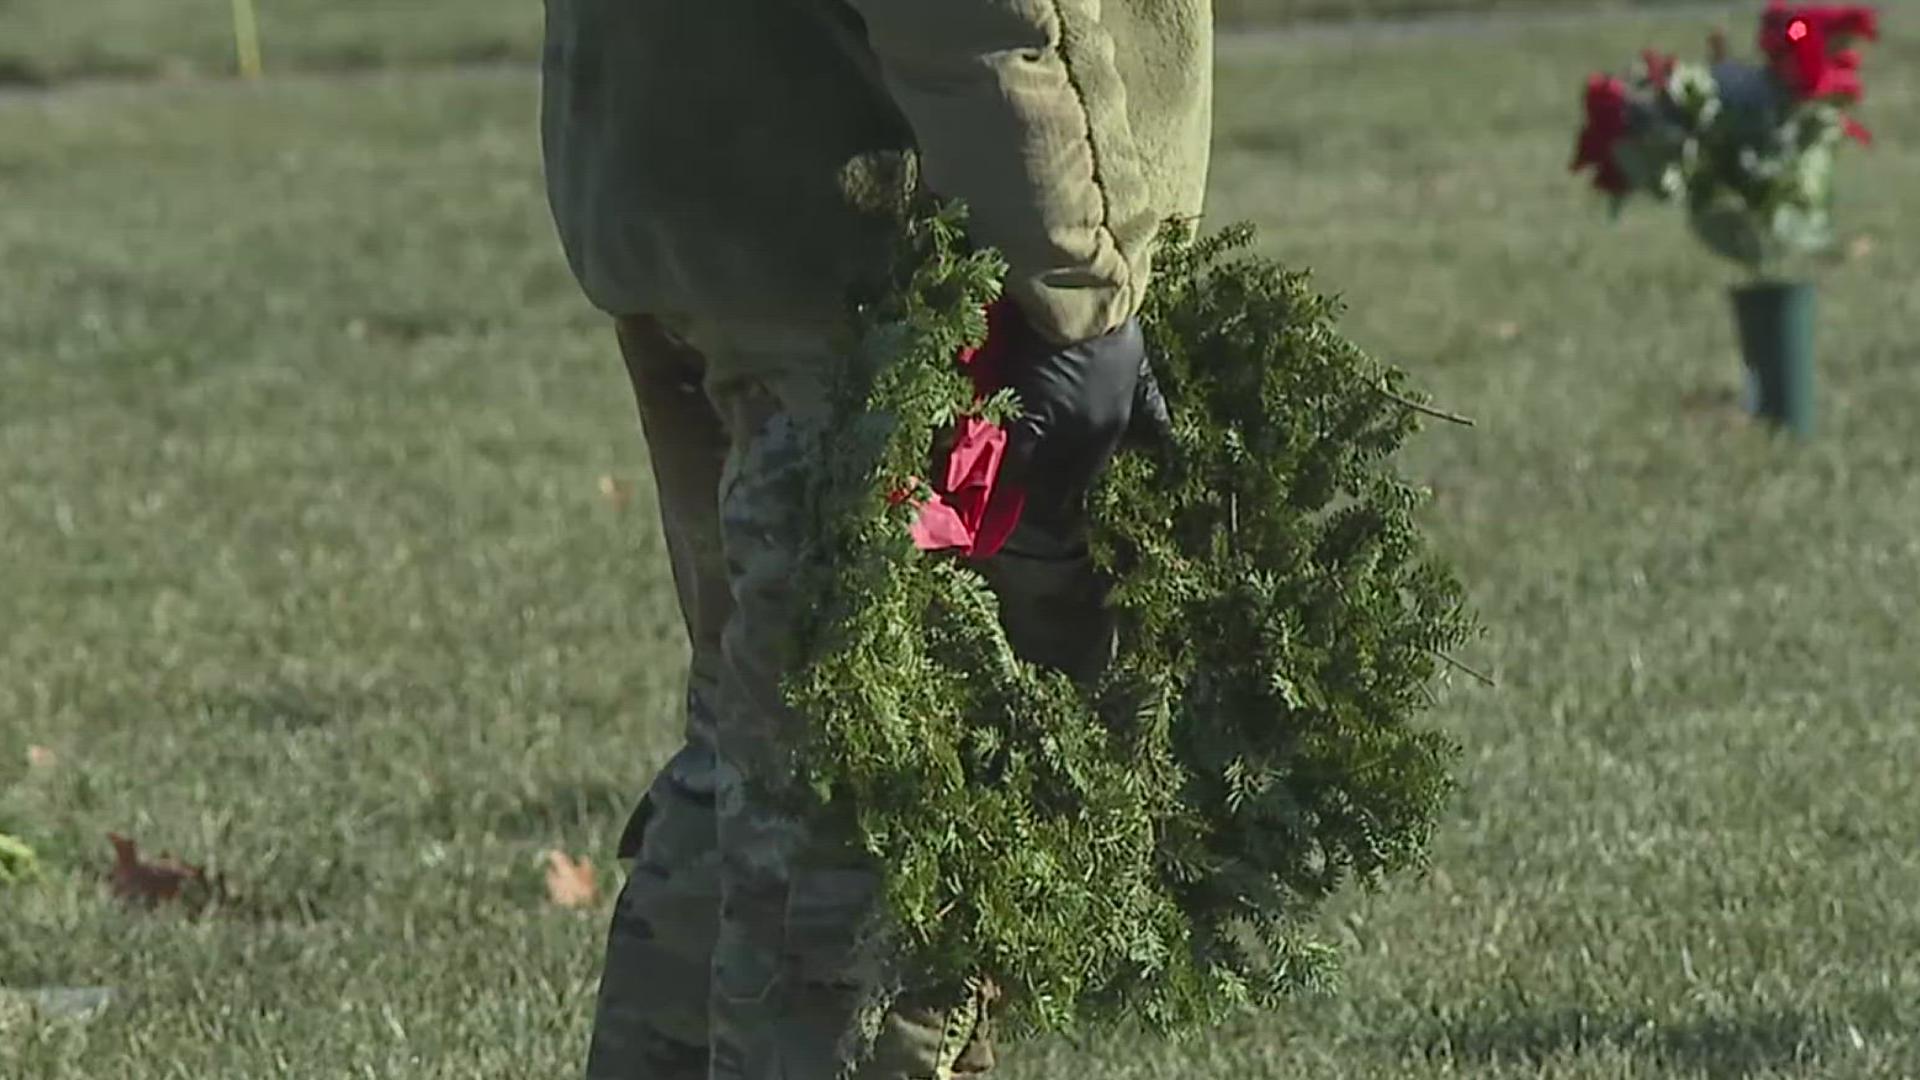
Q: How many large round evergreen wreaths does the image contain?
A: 1